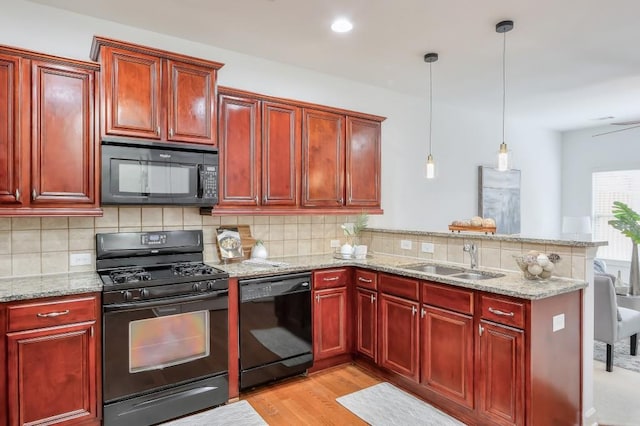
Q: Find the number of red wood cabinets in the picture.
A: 14